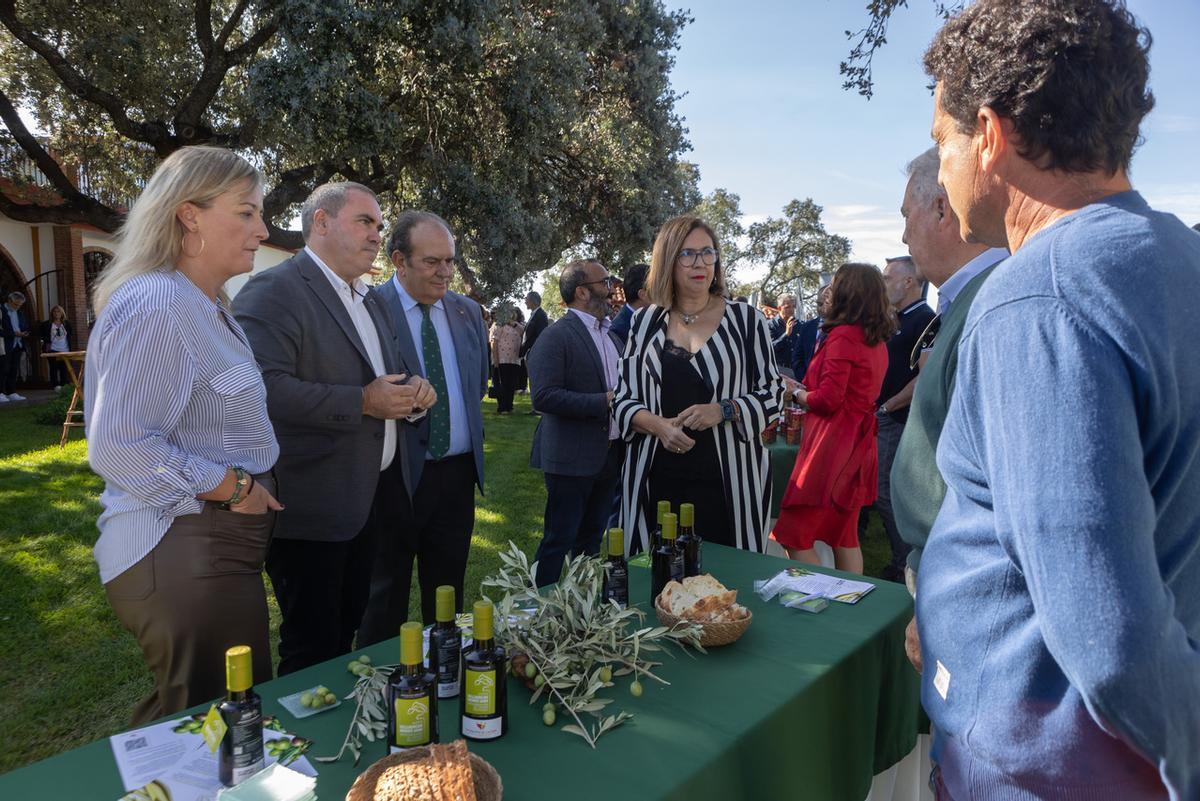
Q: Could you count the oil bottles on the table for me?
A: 8